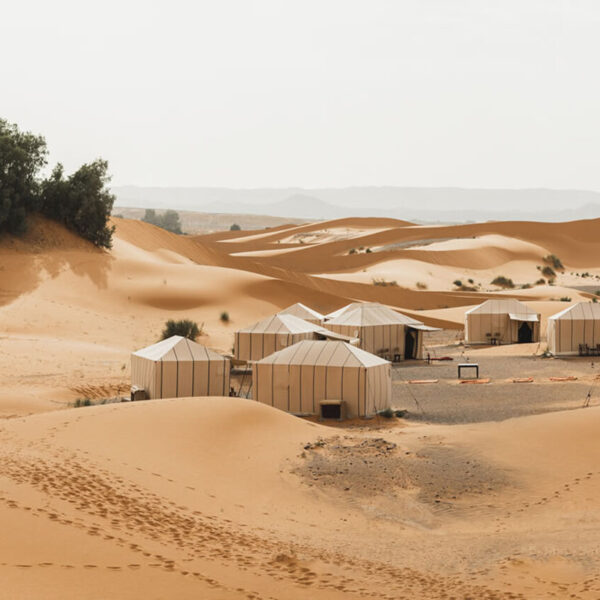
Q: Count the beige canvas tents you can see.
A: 7